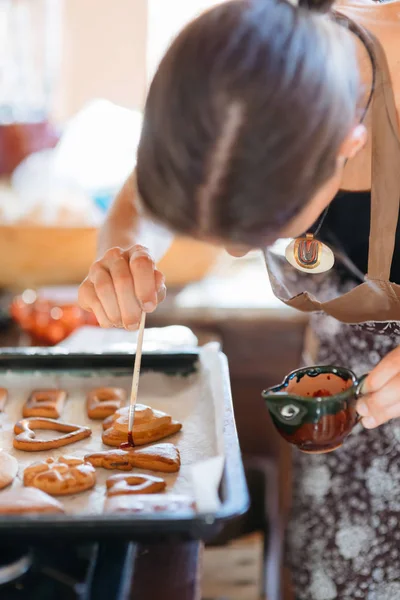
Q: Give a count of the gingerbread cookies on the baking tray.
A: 11